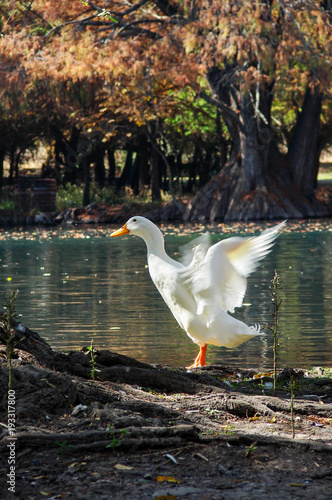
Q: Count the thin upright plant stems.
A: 4